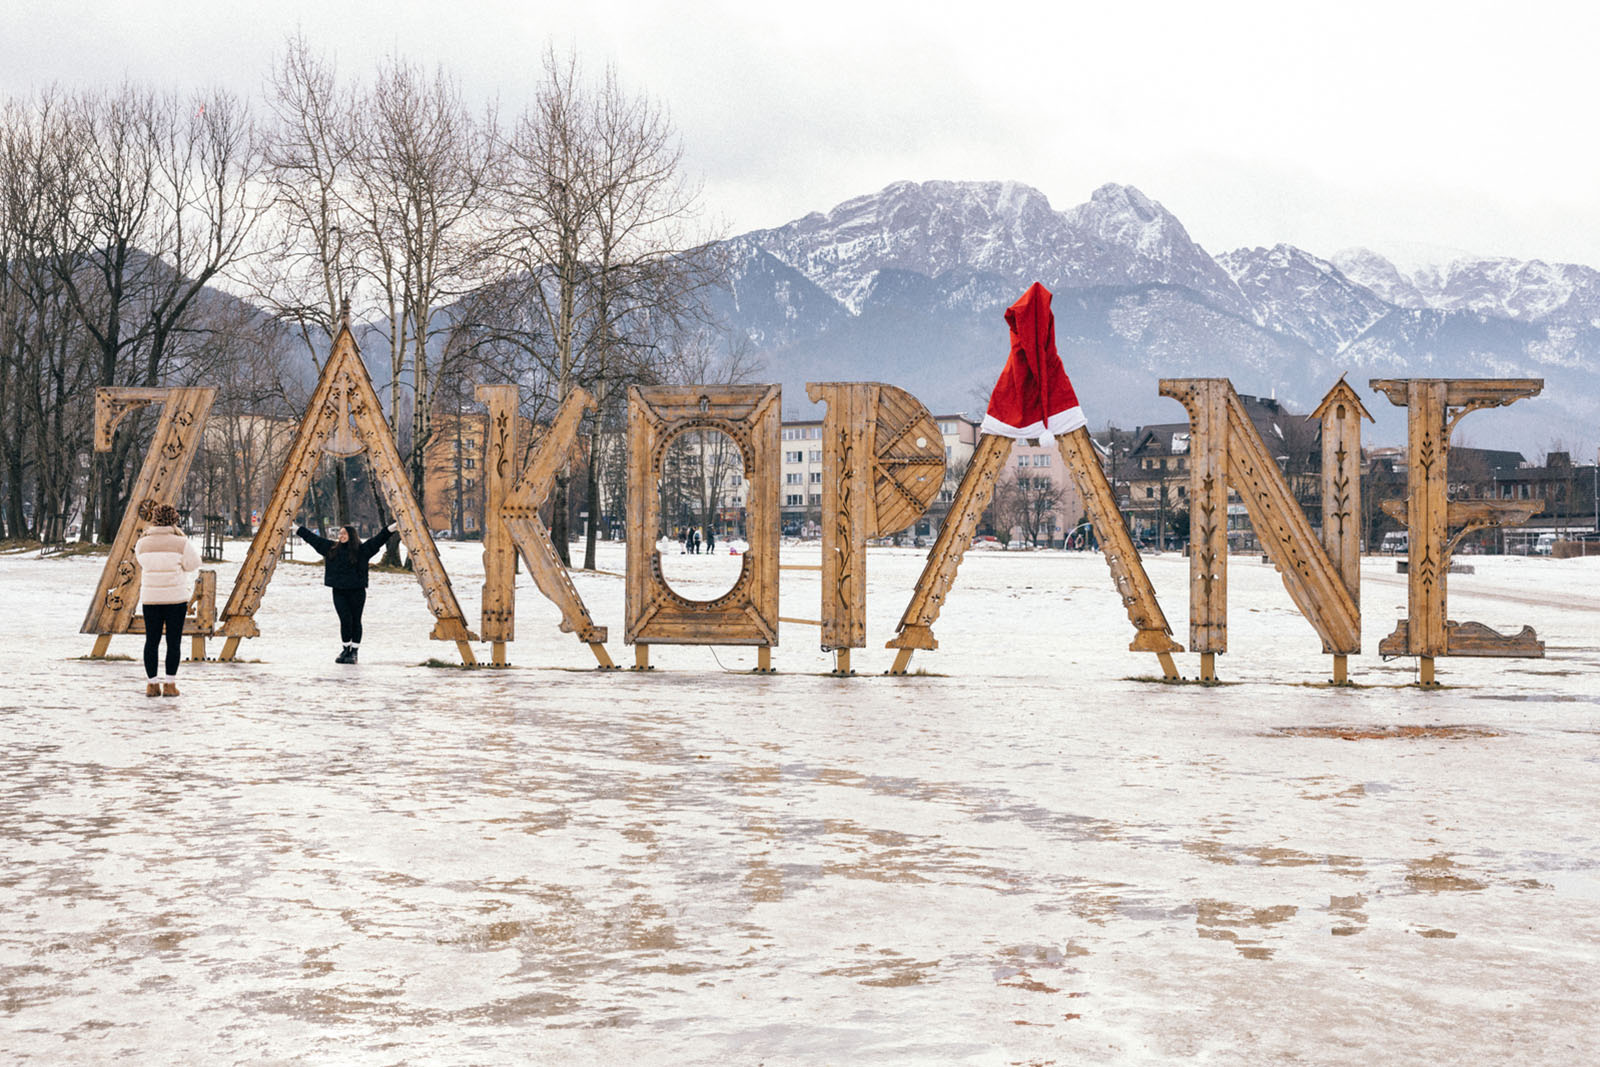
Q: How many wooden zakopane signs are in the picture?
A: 1